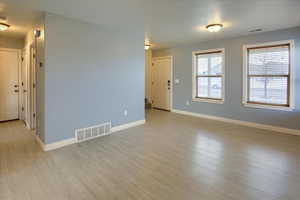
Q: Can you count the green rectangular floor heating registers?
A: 0